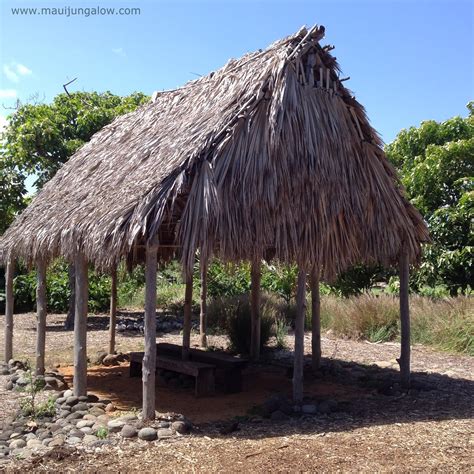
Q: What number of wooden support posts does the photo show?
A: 11